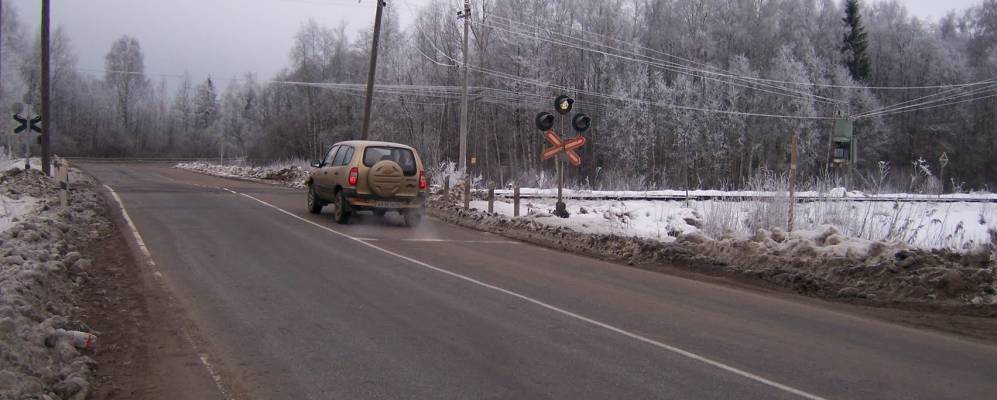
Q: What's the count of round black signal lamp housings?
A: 3